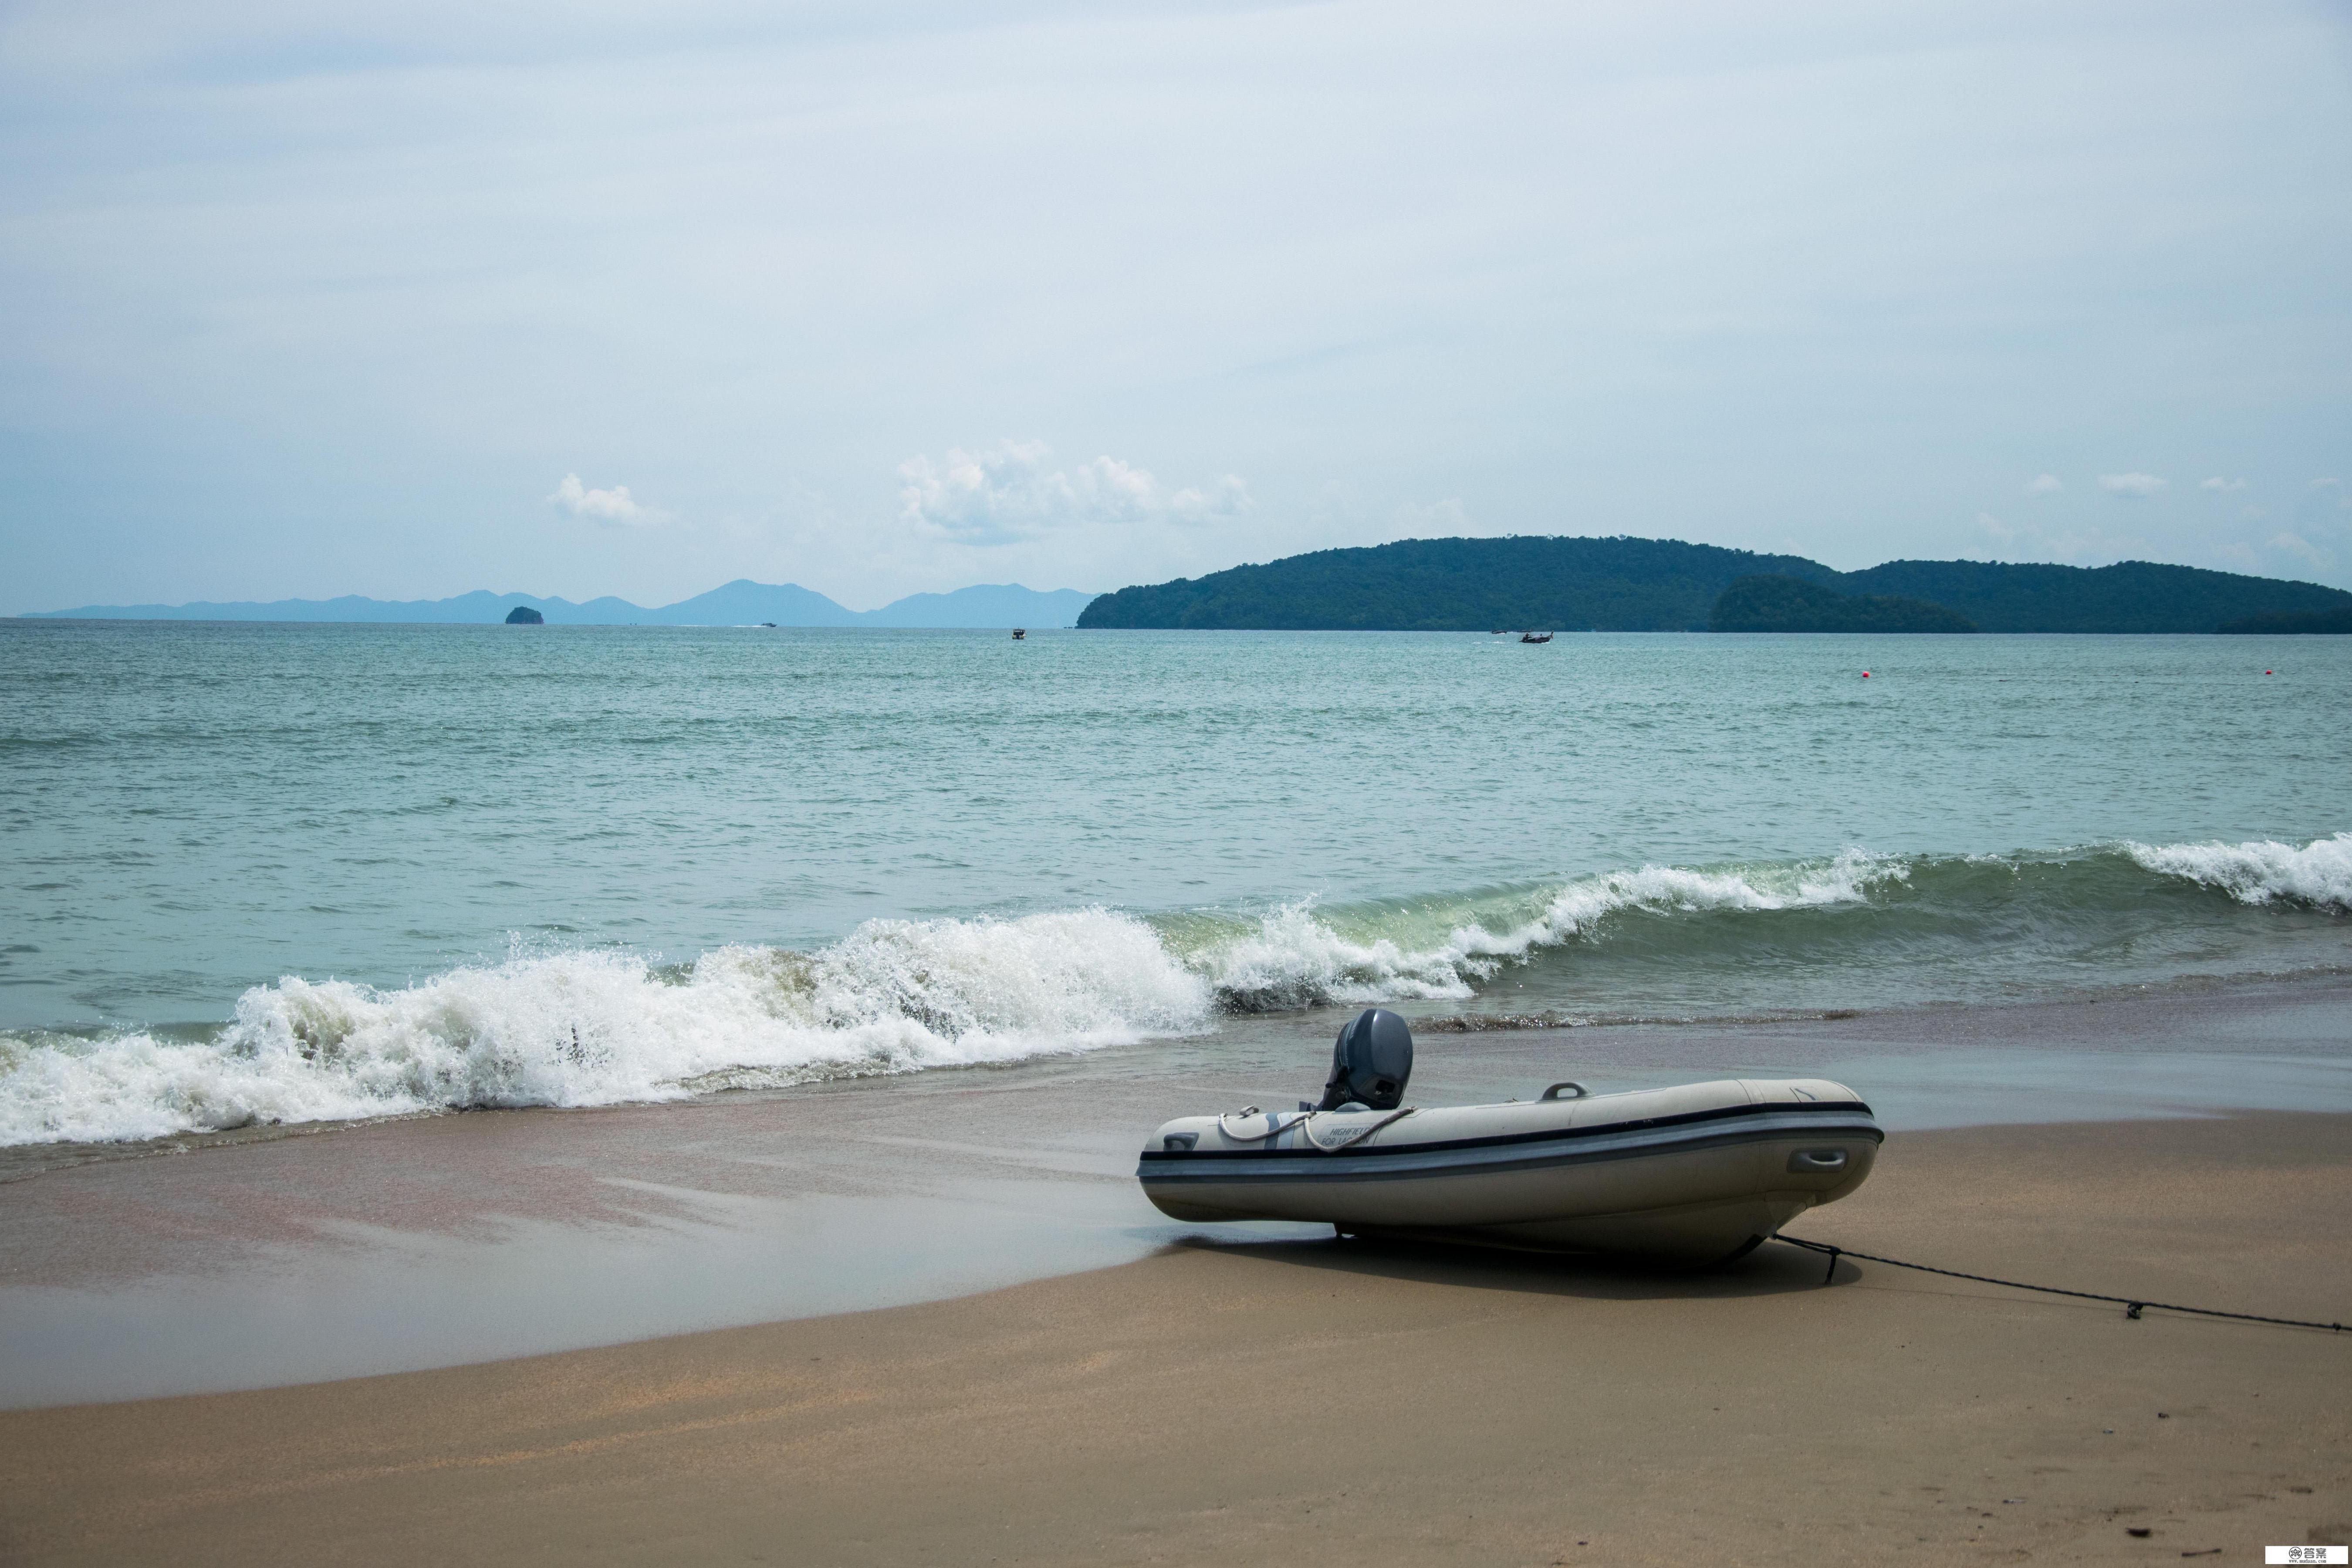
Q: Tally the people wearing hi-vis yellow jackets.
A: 0